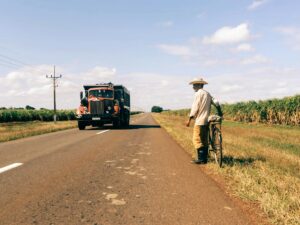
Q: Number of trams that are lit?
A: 0